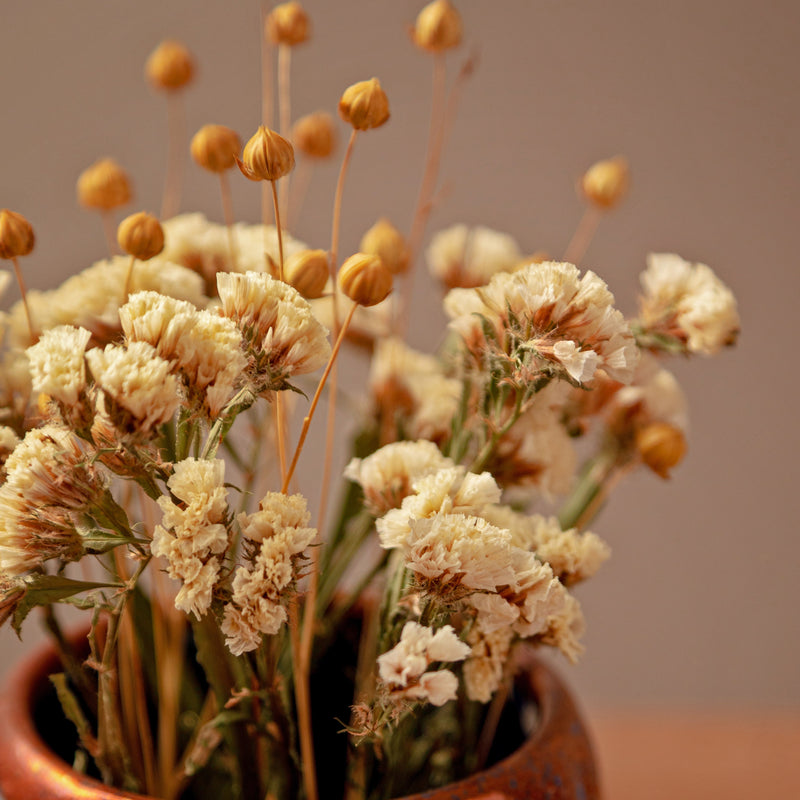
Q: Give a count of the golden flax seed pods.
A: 15